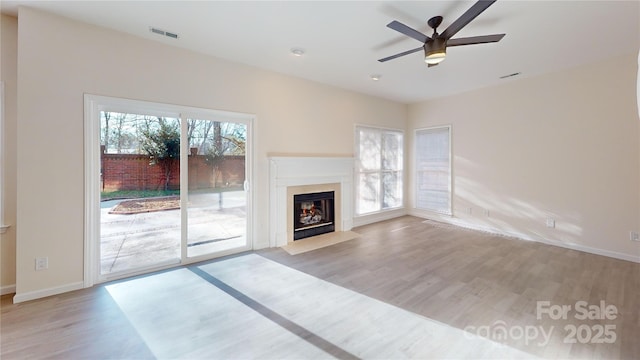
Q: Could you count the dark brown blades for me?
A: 5